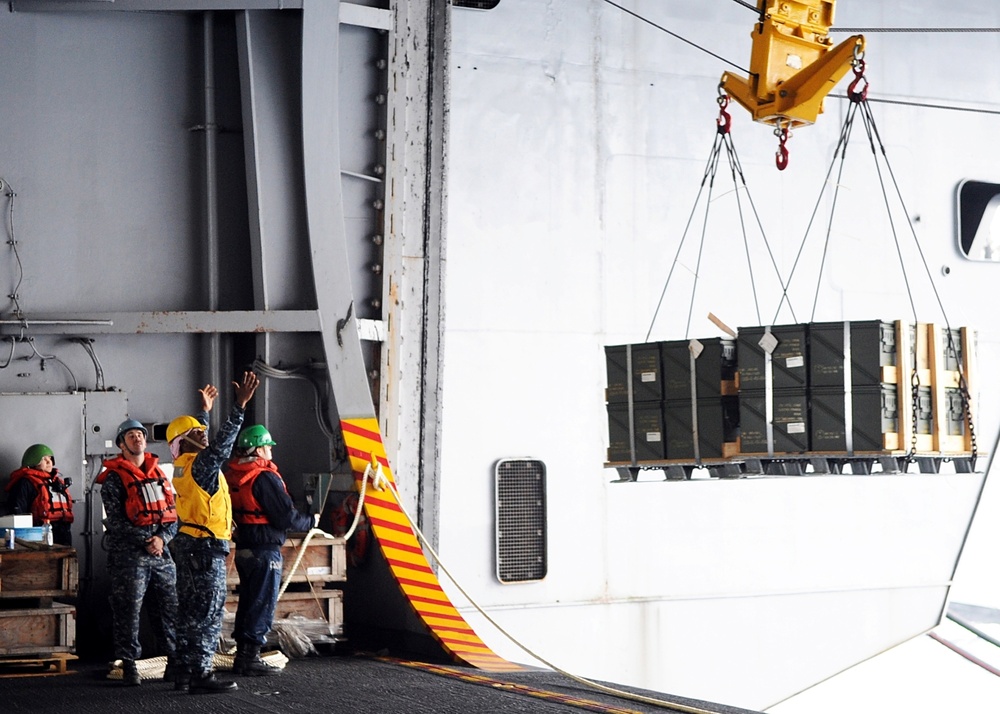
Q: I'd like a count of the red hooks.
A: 3